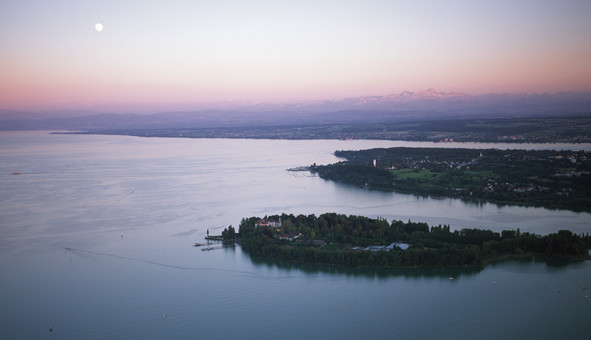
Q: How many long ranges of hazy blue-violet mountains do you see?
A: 1